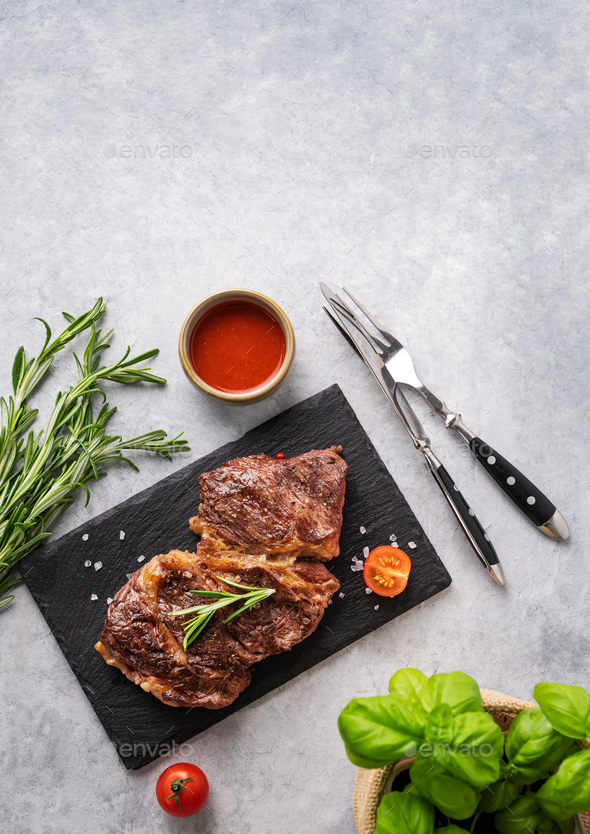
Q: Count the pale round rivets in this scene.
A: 6